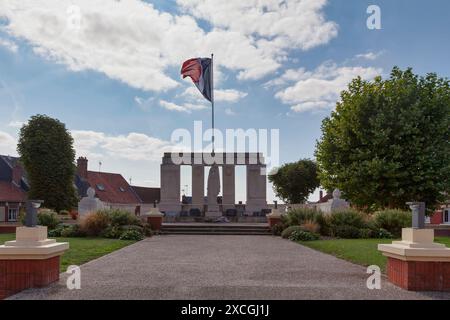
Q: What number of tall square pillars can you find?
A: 4